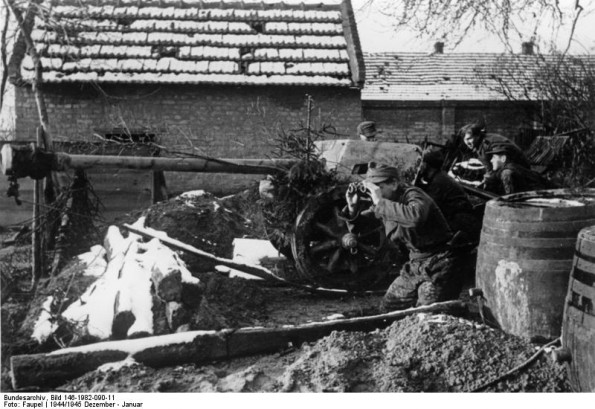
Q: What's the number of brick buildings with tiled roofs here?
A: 2